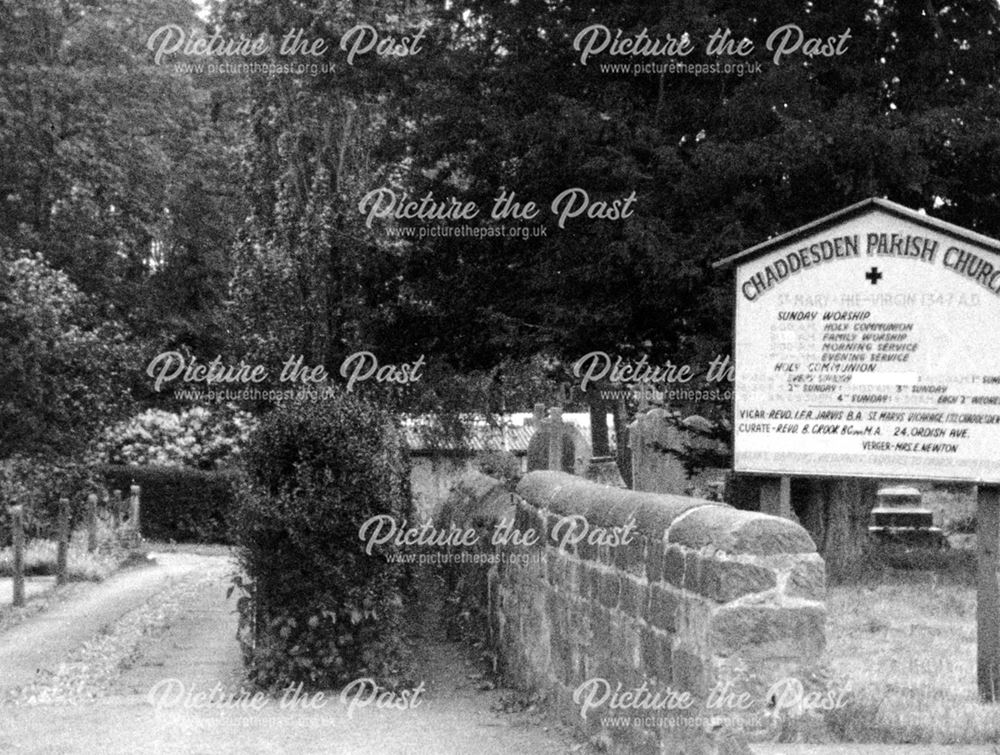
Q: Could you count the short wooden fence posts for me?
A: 5